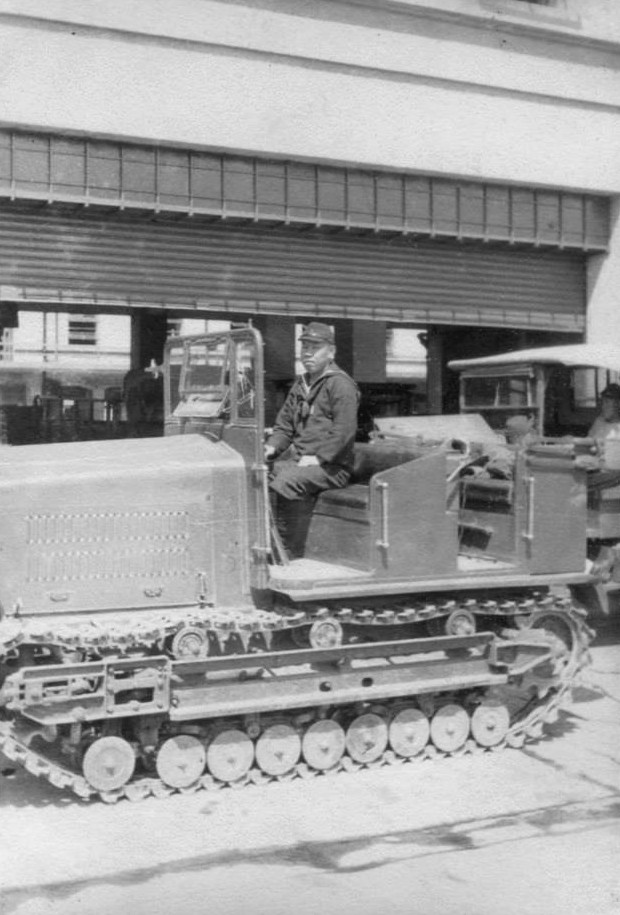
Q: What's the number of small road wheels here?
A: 9